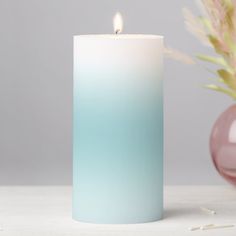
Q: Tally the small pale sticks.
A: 3